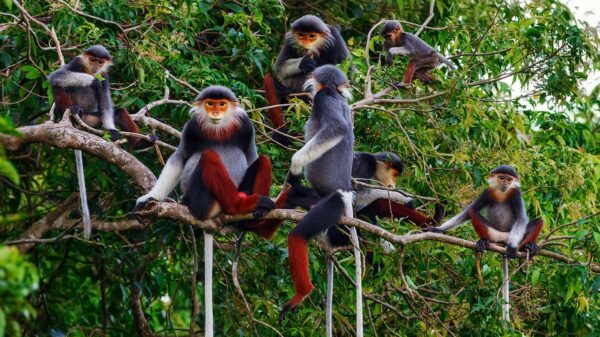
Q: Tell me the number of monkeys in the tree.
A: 7